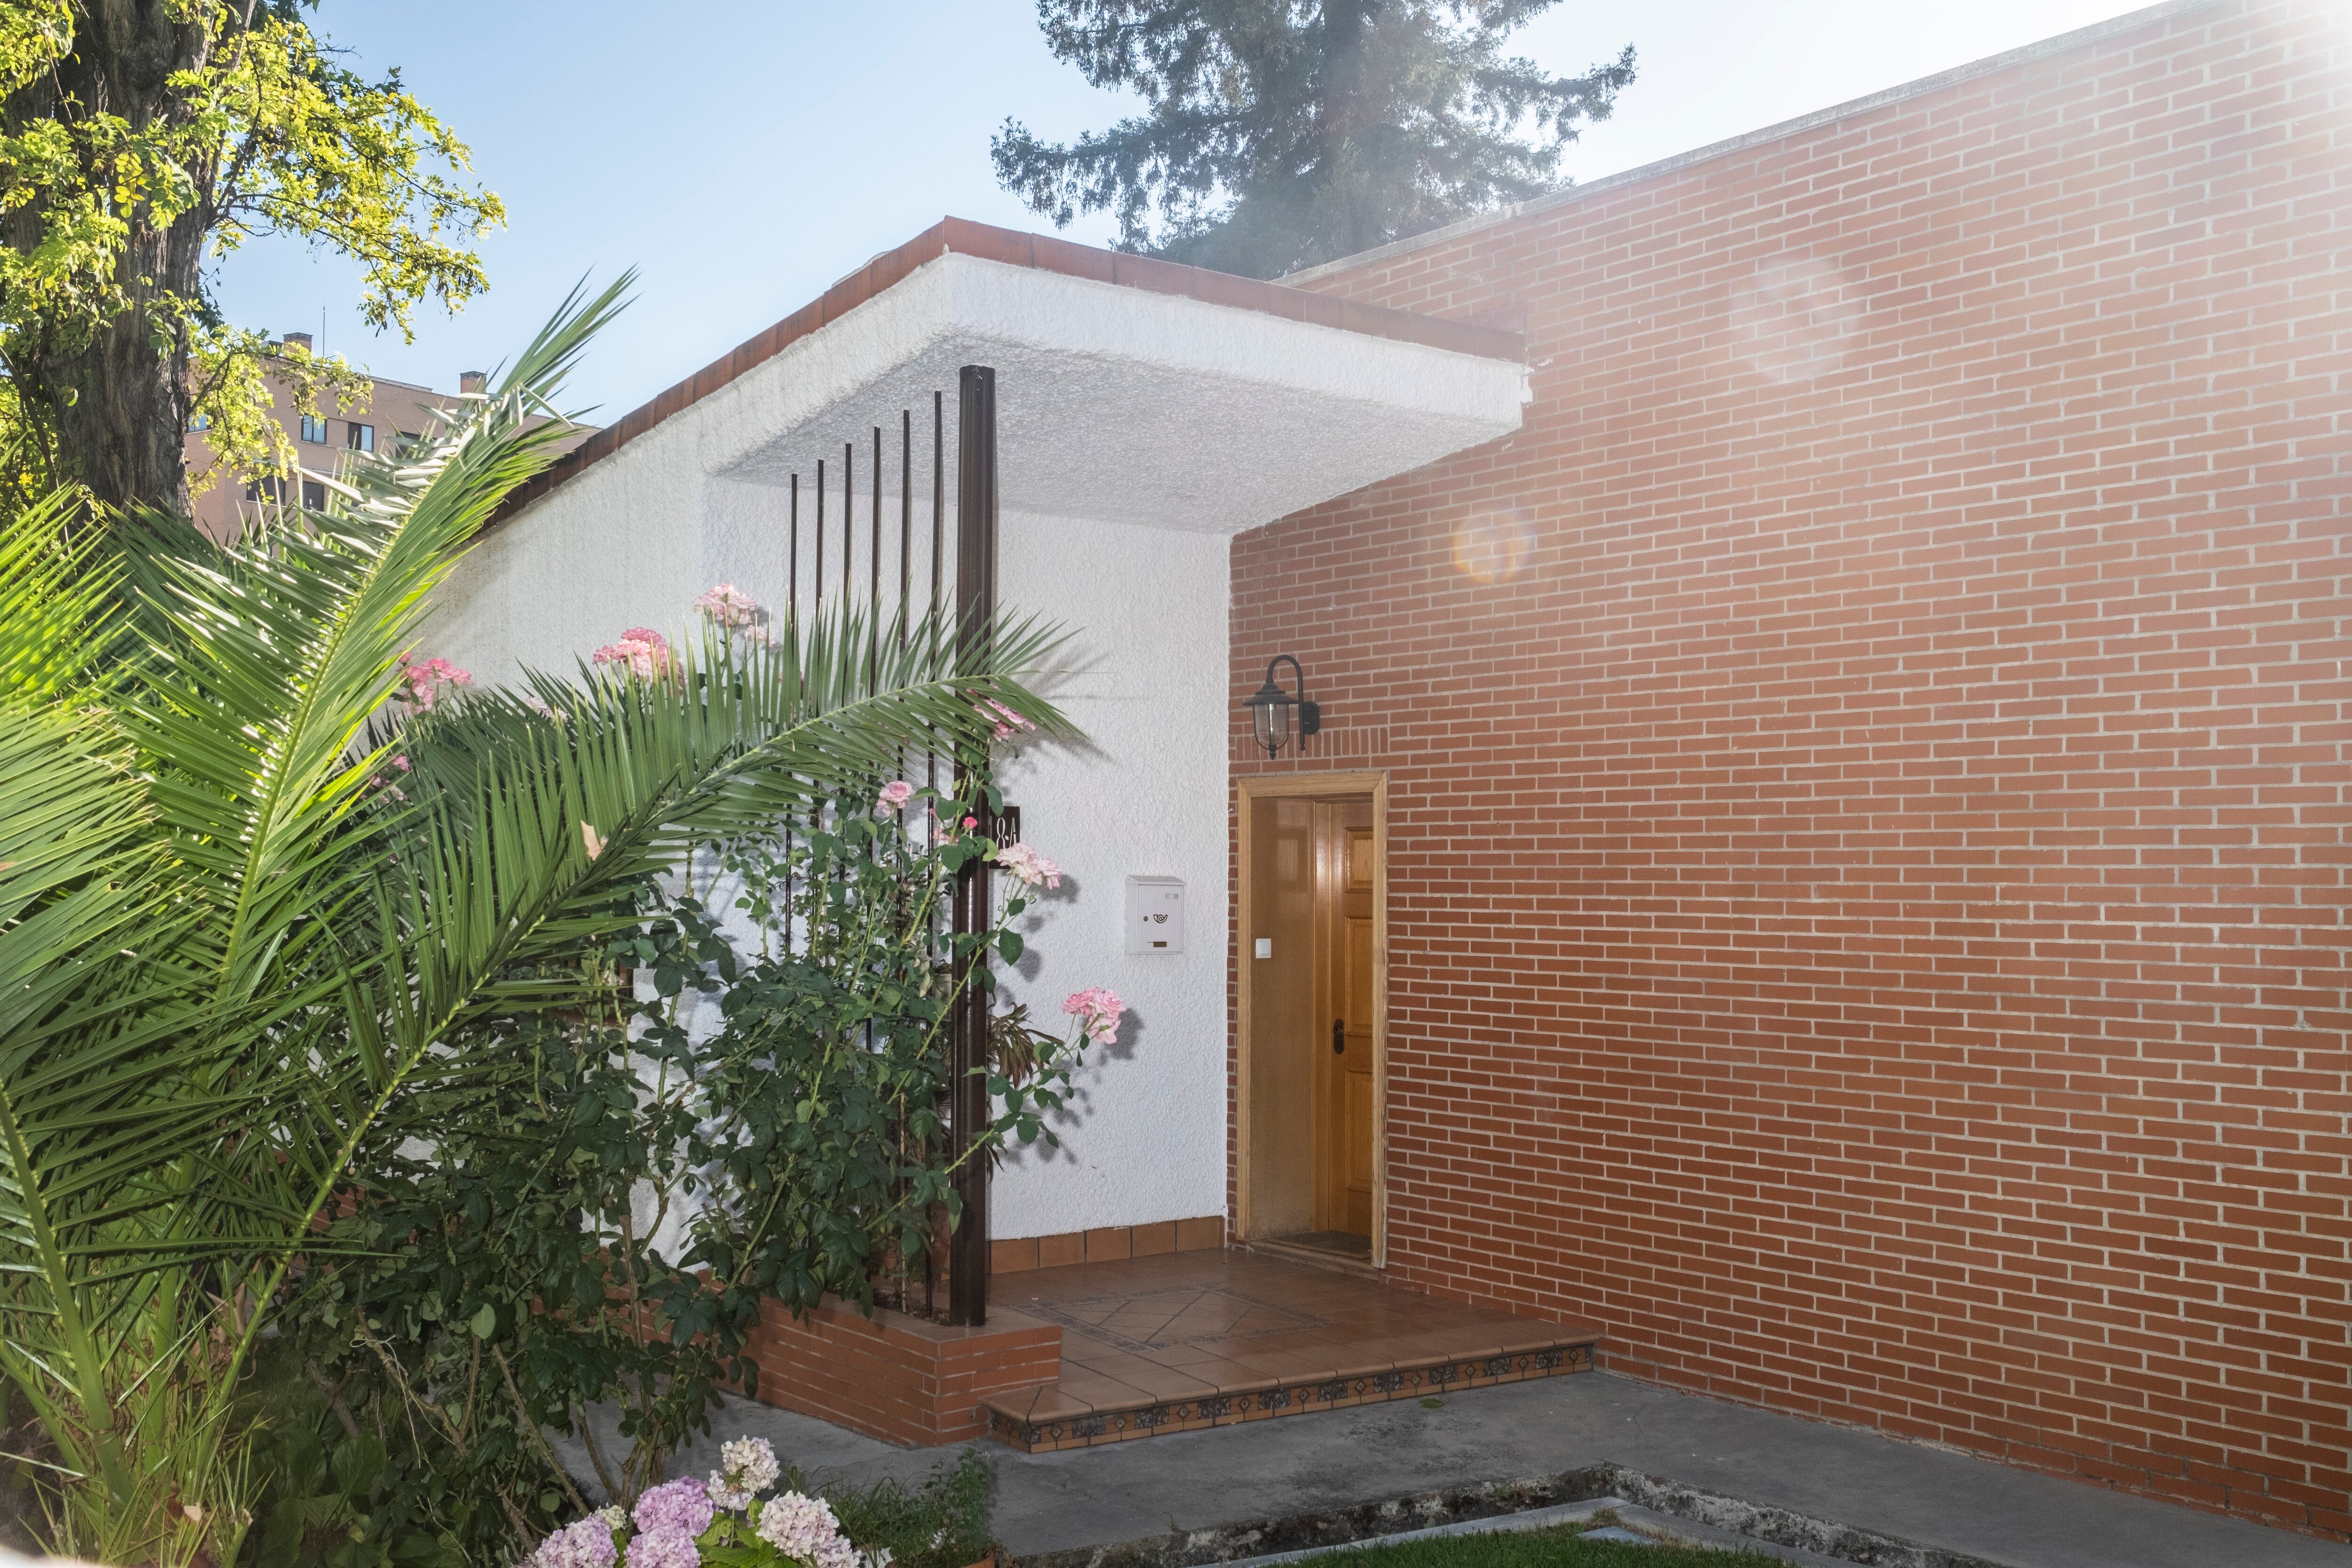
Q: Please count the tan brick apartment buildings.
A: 1